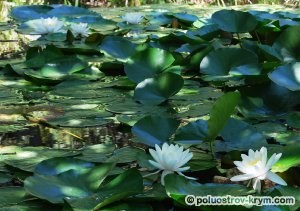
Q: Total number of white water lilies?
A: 5